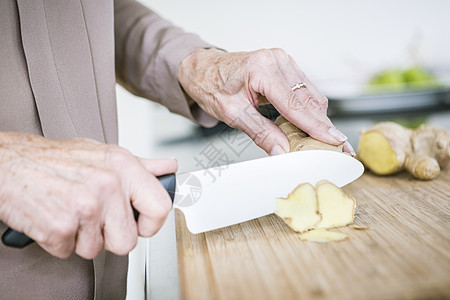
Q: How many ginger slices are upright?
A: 2